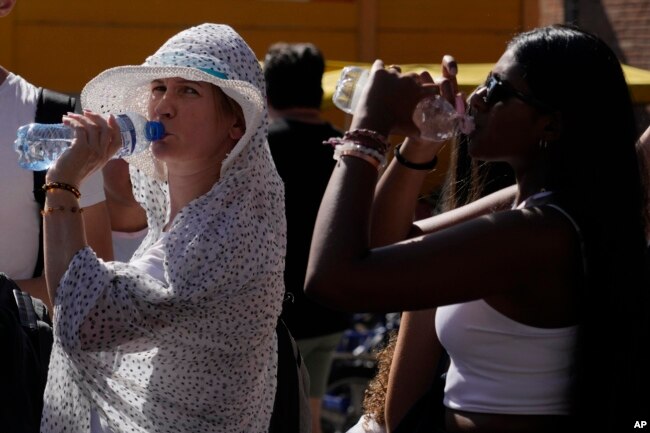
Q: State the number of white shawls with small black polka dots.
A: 1